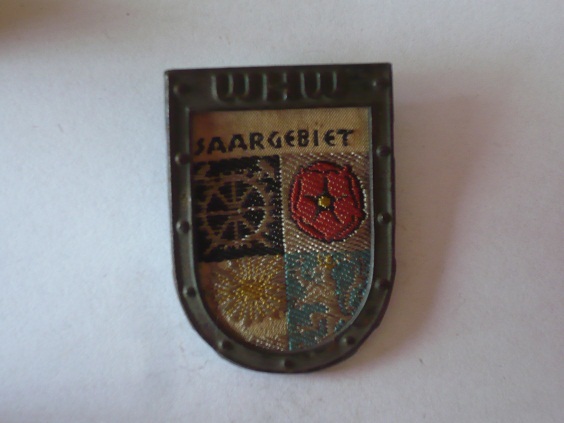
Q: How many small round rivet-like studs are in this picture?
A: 11